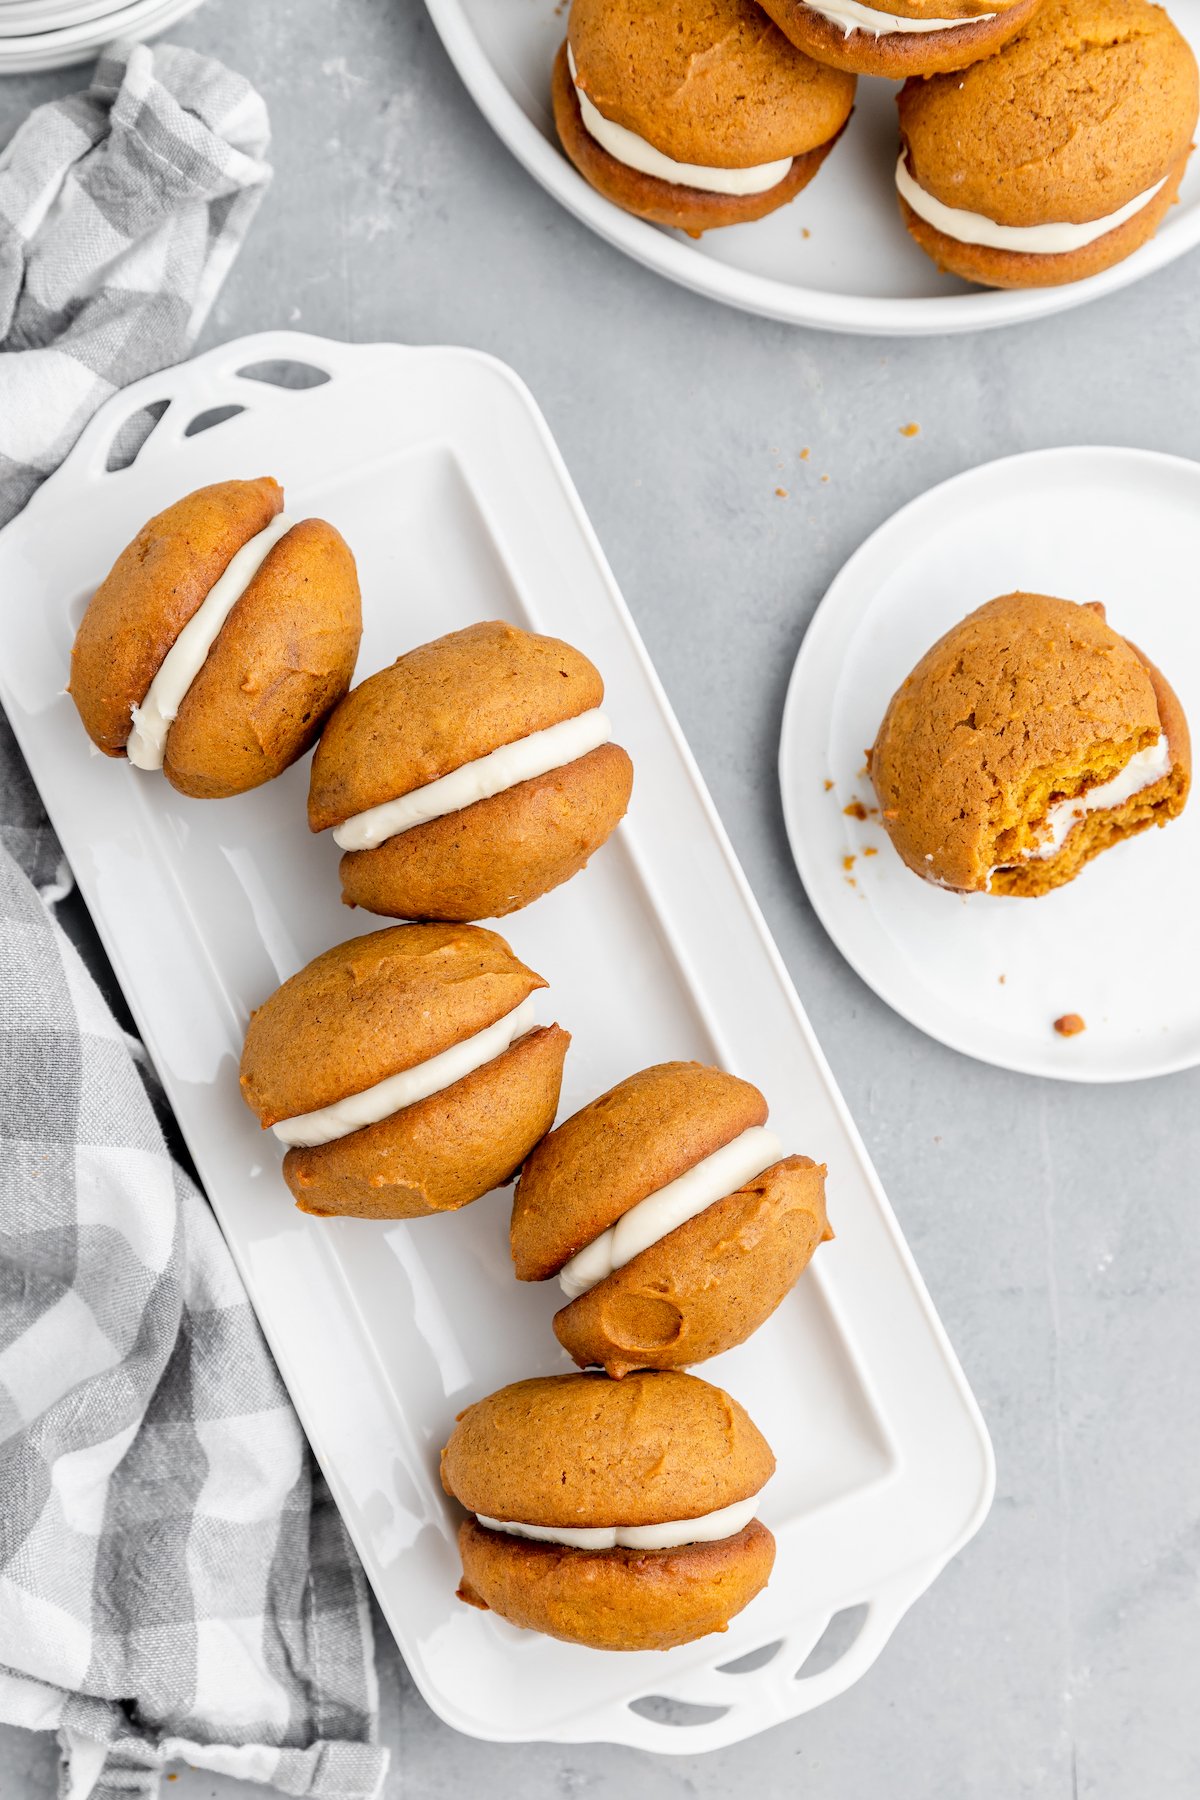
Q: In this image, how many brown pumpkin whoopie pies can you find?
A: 9